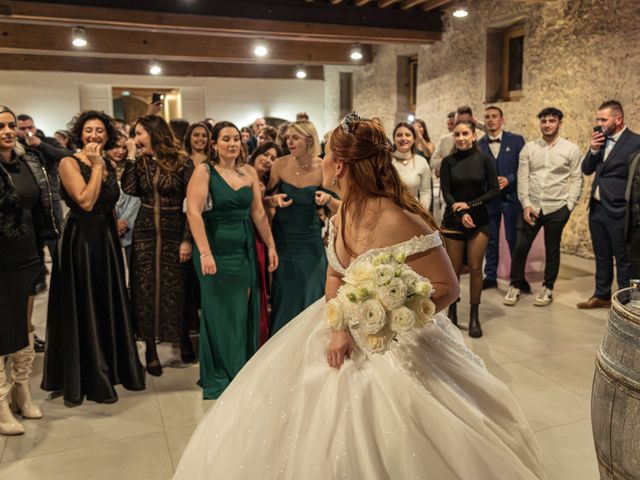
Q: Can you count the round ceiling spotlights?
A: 6